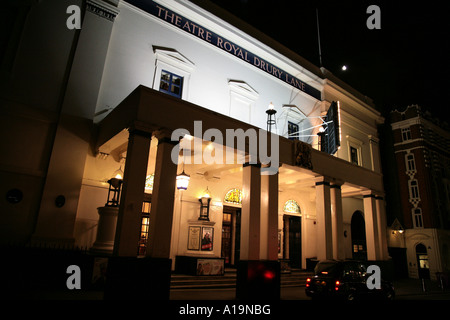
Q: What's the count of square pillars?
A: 8